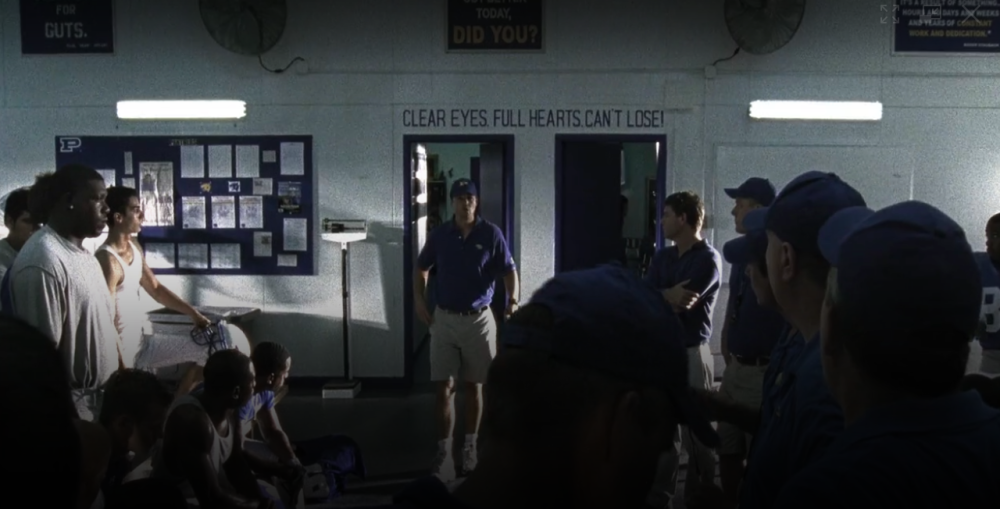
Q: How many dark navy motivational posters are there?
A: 3